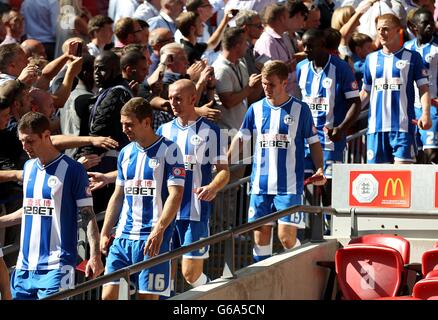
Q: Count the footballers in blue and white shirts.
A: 7